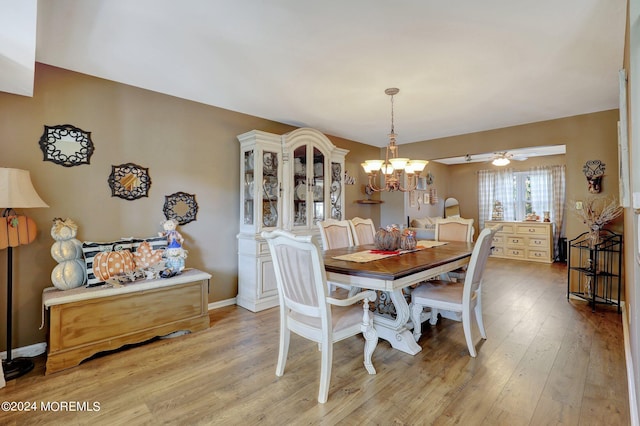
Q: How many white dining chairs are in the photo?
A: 5